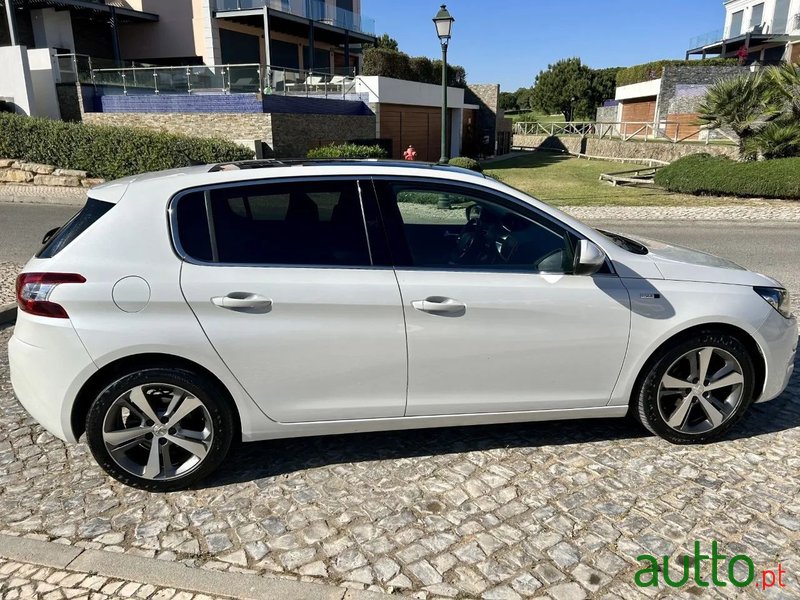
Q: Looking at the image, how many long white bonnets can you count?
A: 1